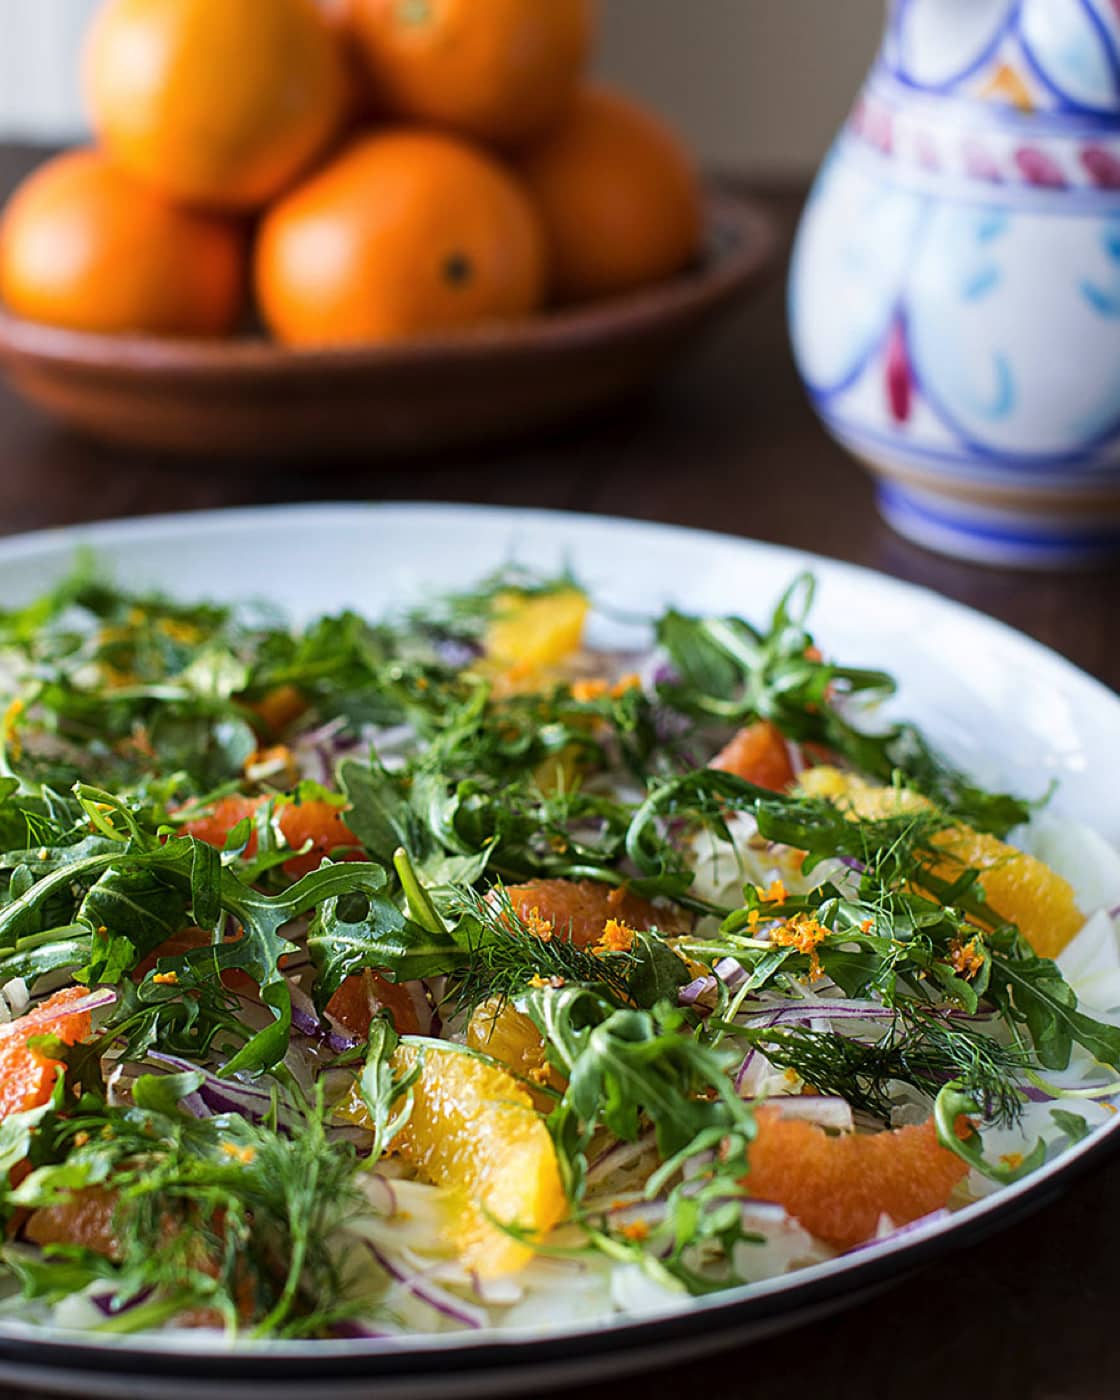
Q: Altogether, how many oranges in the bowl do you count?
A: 5